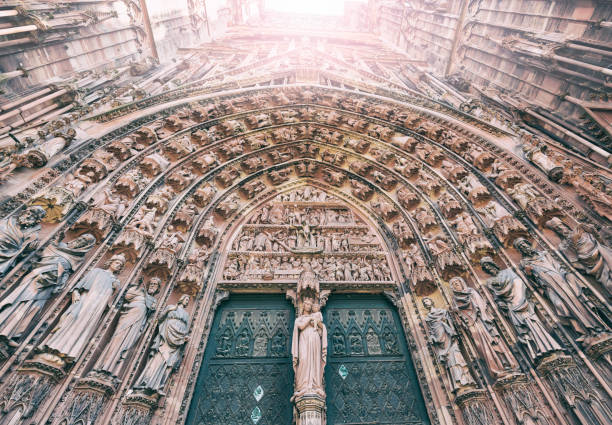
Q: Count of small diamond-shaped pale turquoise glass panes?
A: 3